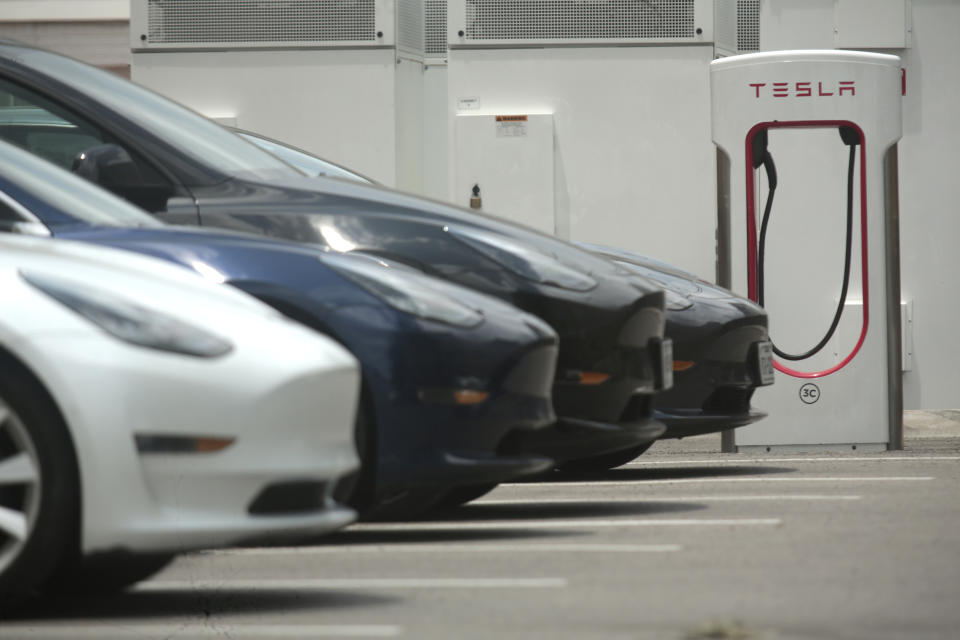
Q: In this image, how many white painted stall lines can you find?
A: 7